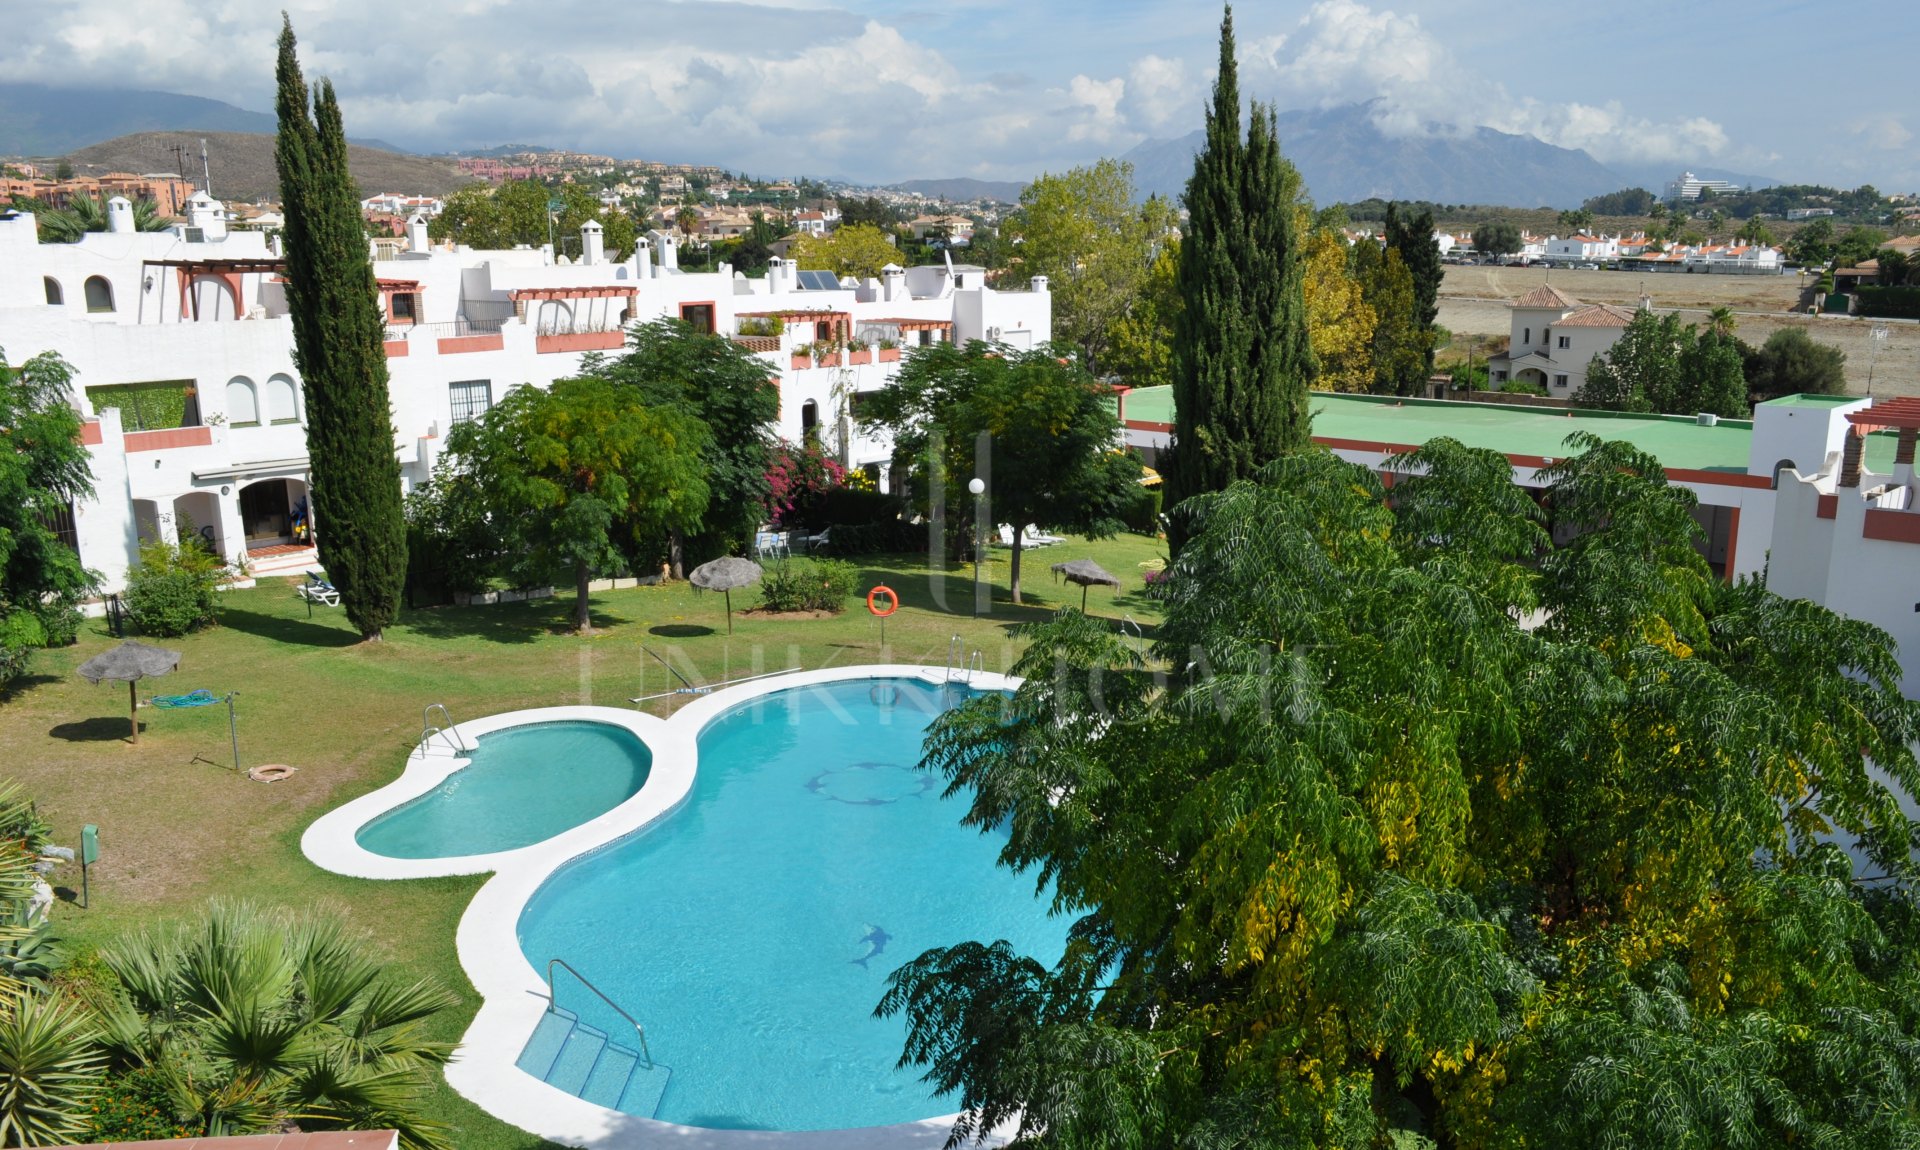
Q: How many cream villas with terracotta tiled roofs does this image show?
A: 1